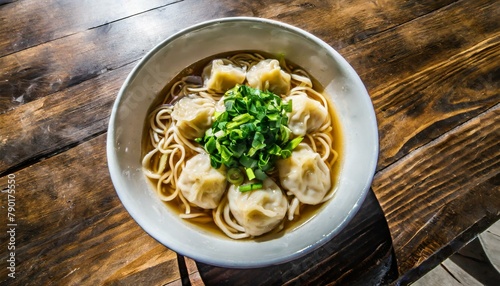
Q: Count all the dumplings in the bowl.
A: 7